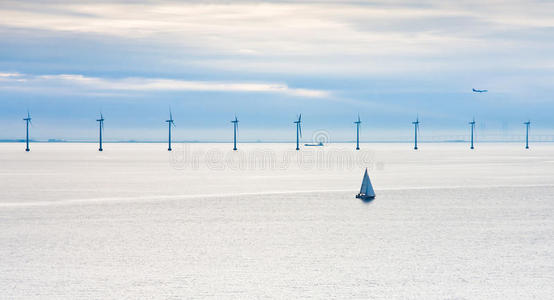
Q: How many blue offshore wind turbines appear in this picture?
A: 9